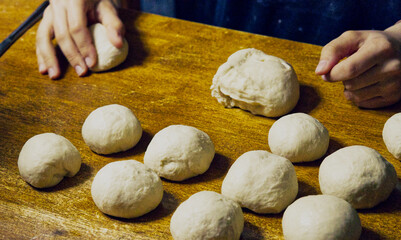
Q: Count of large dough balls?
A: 1